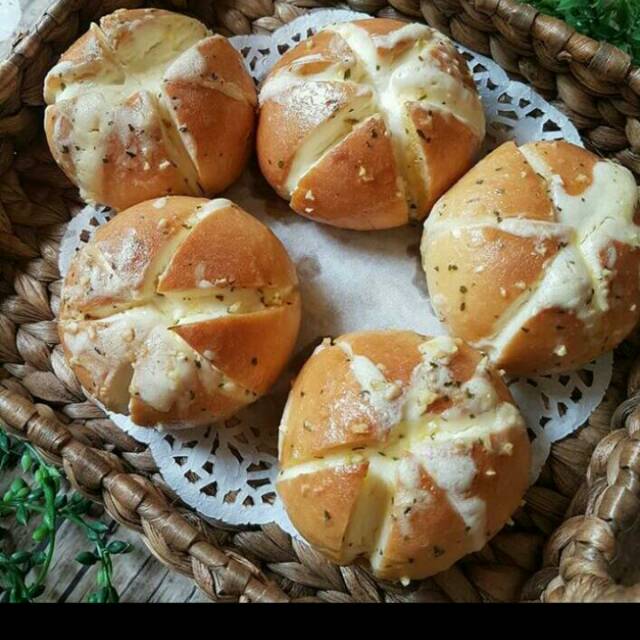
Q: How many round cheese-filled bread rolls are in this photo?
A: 5